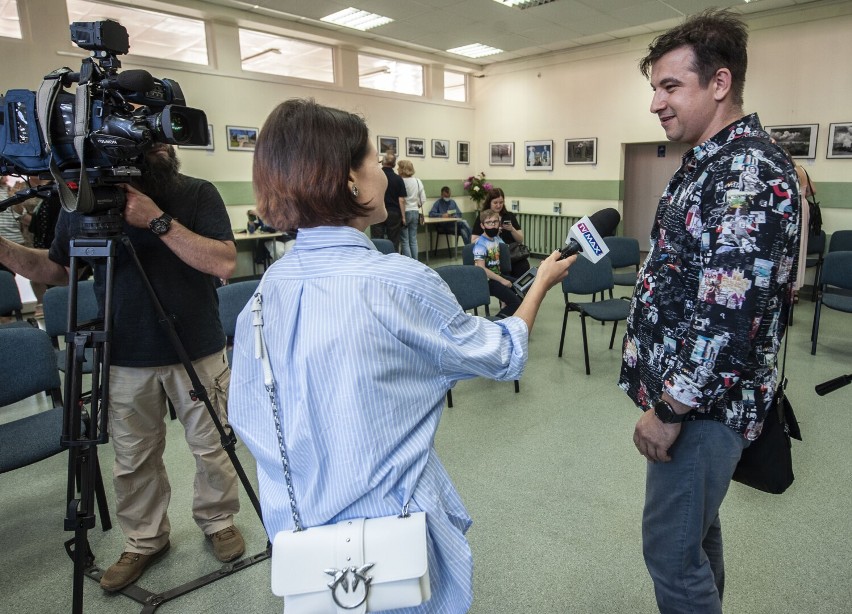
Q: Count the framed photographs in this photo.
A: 11